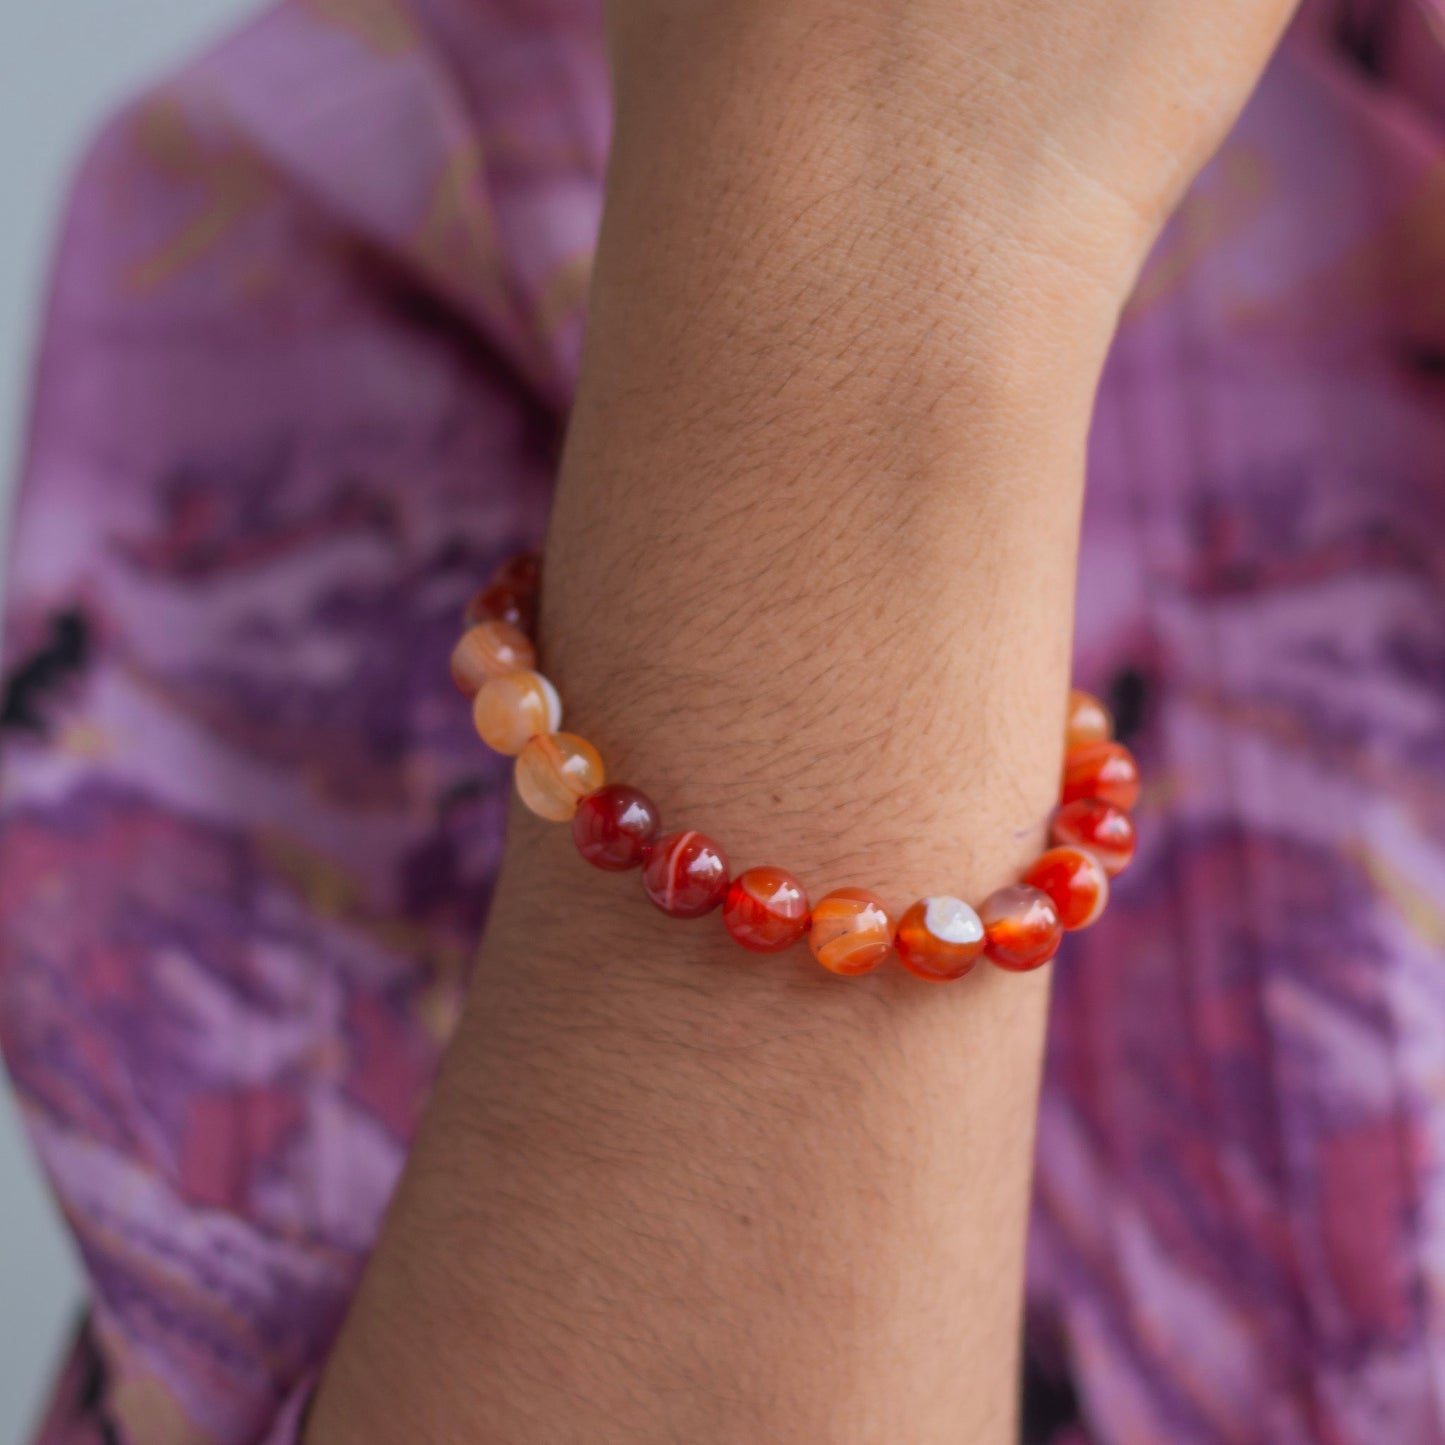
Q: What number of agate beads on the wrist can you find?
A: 15